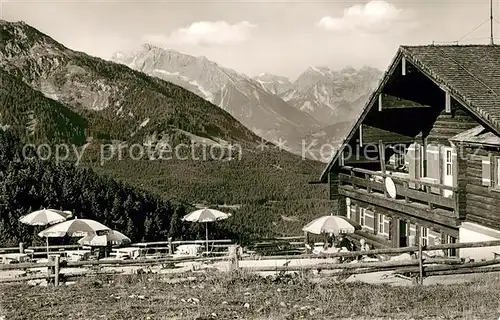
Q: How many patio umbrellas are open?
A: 5